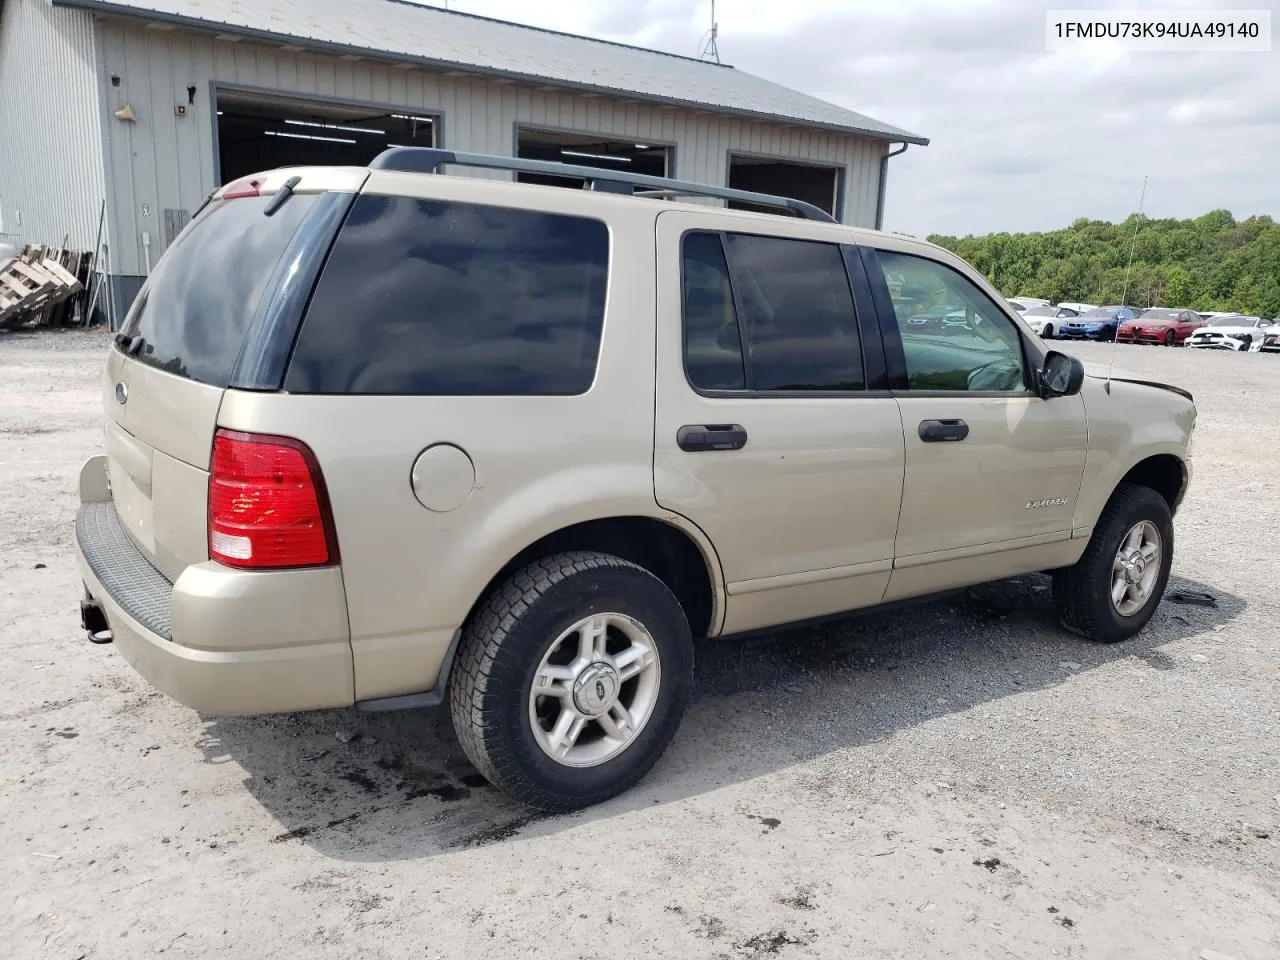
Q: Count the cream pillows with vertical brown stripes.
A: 0